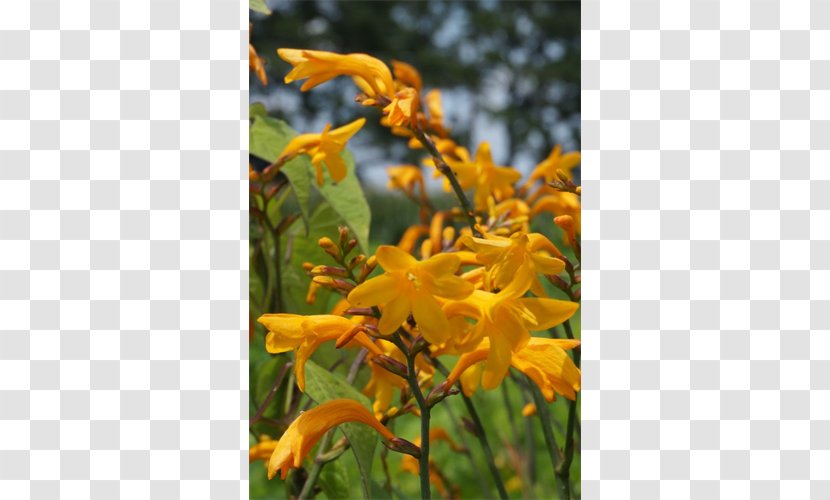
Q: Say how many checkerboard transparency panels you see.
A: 2